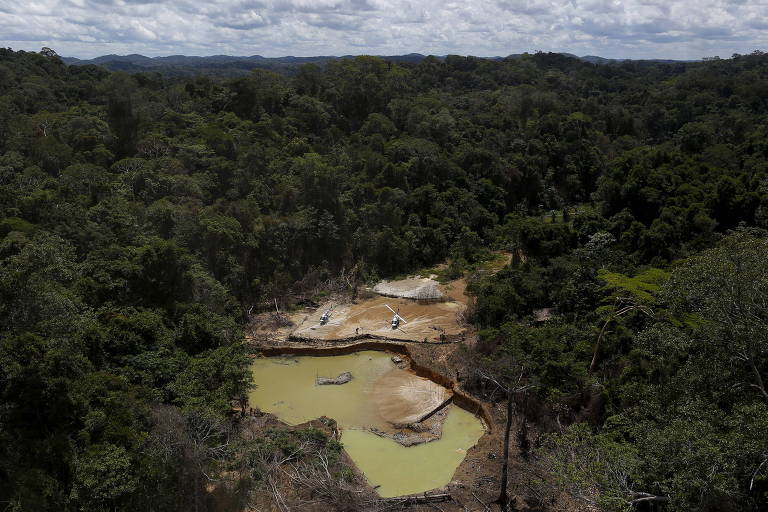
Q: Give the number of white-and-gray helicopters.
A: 2